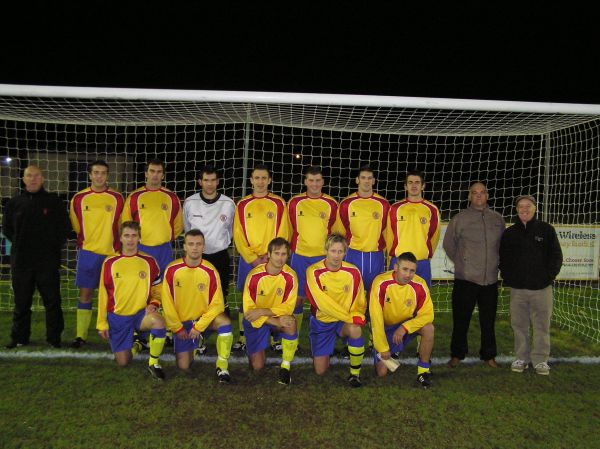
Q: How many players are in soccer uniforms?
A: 12